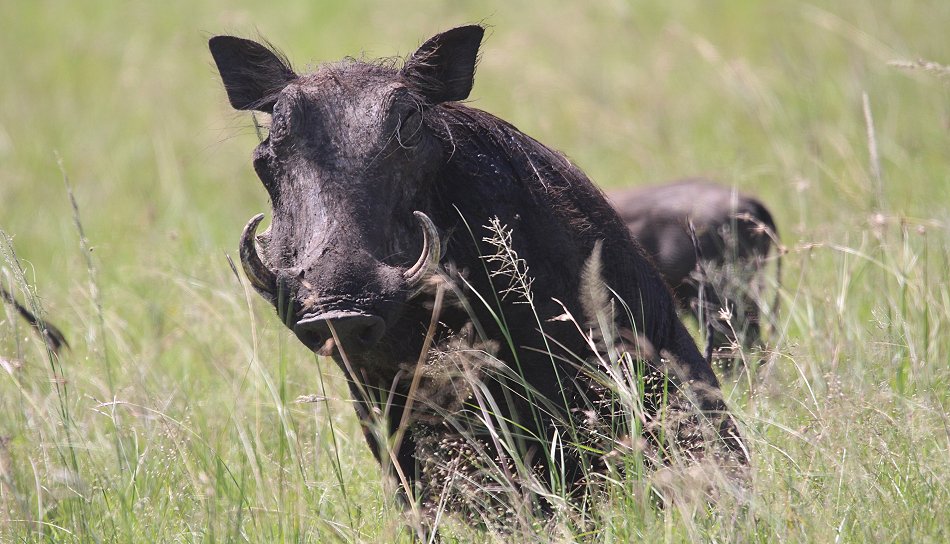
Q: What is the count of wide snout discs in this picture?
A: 1